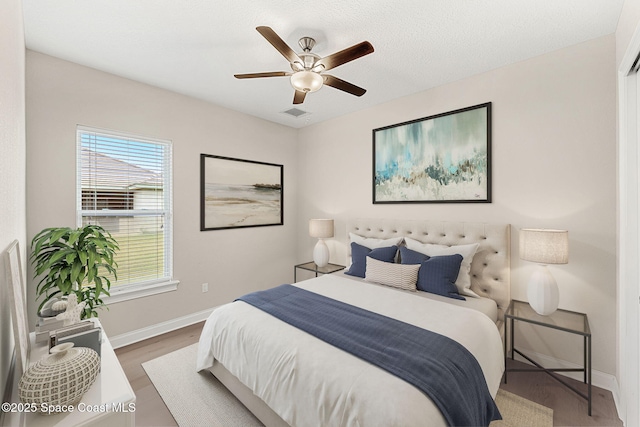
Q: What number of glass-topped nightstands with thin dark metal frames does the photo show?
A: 2